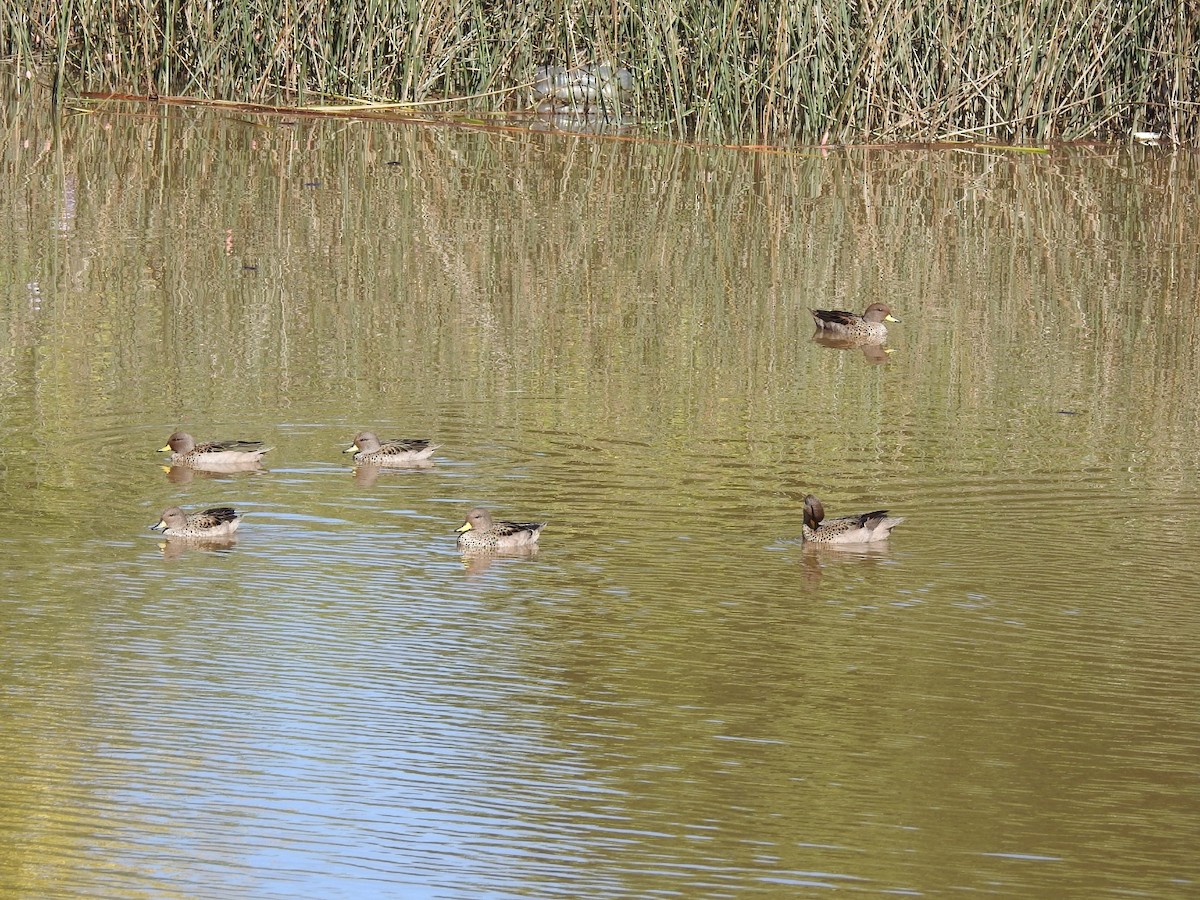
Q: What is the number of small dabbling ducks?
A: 6